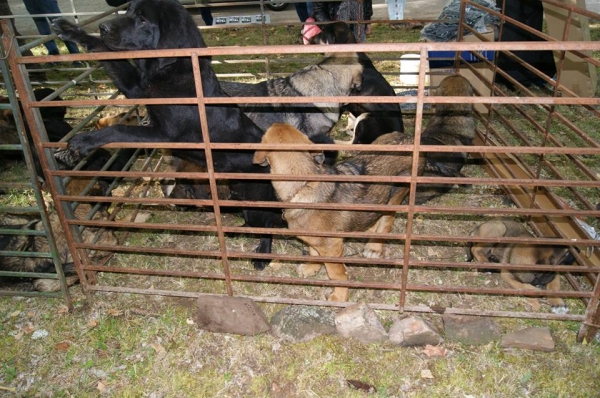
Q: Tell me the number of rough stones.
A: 6